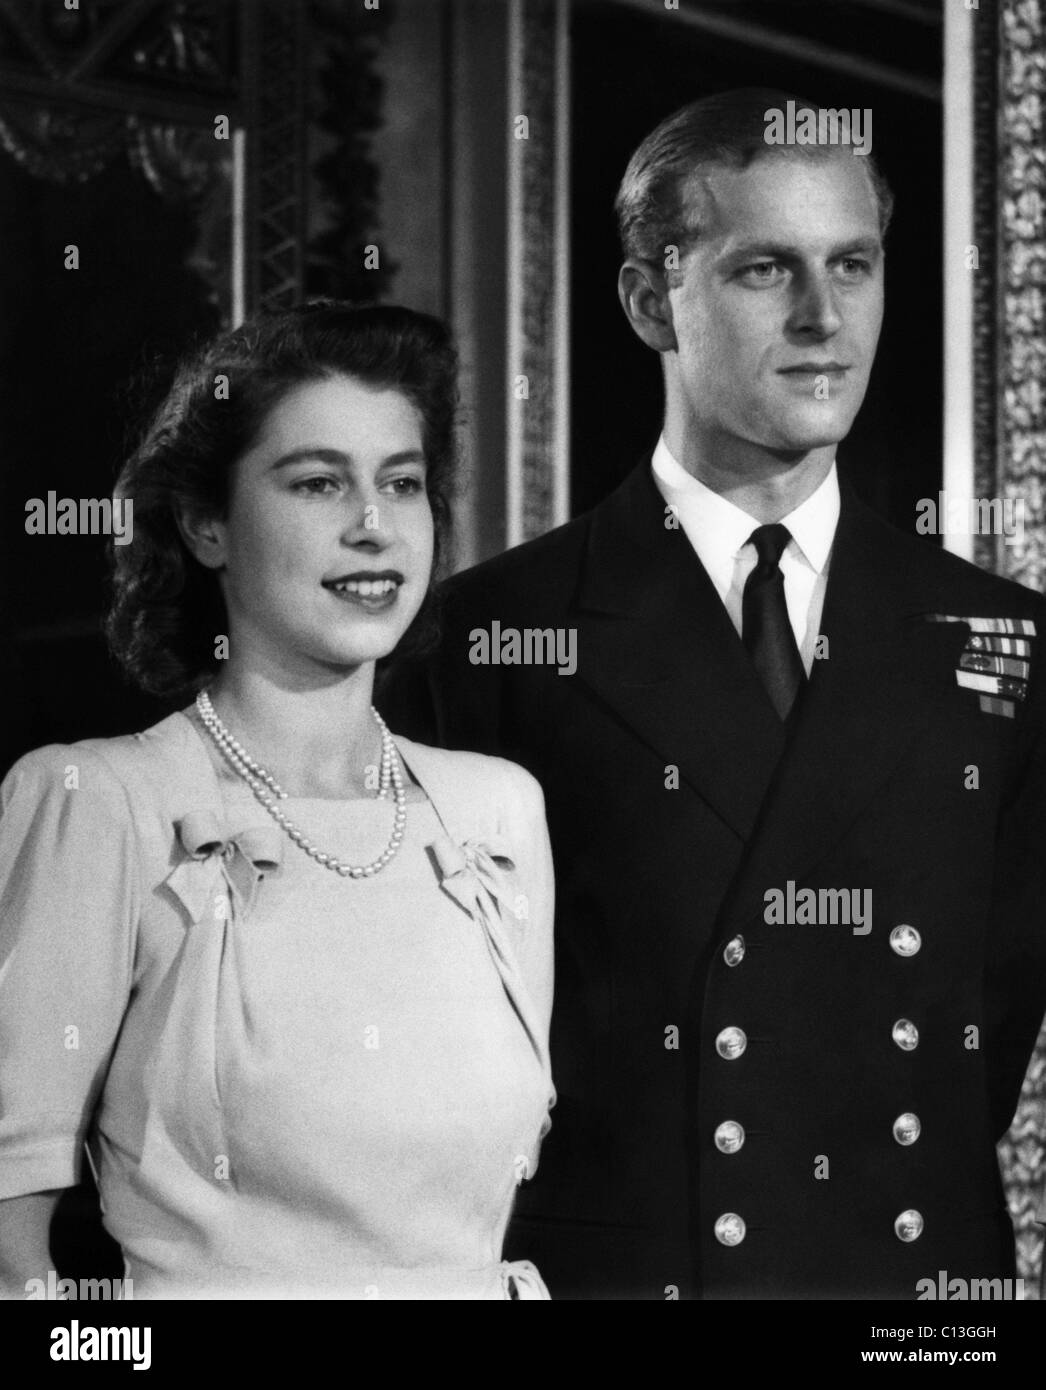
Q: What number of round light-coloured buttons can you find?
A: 8